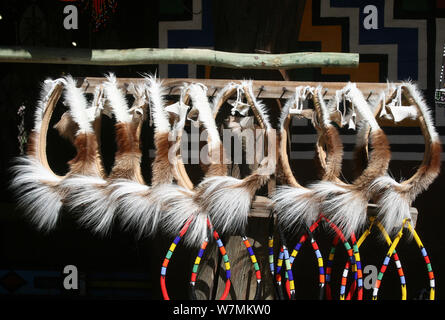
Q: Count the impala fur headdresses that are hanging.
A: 8